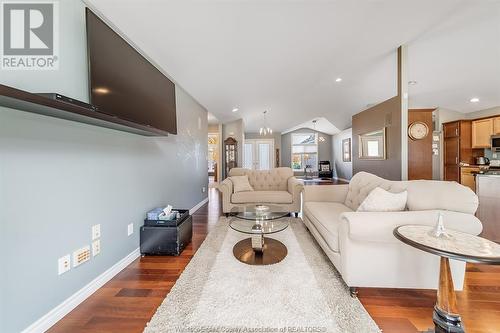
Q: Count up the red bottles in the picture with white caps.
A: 0